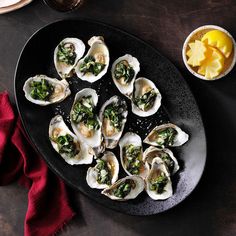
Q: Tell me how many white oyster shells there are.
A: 14